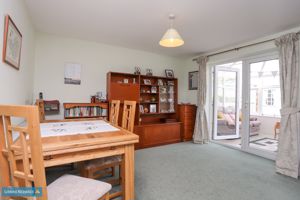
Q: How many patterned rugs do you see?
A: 1